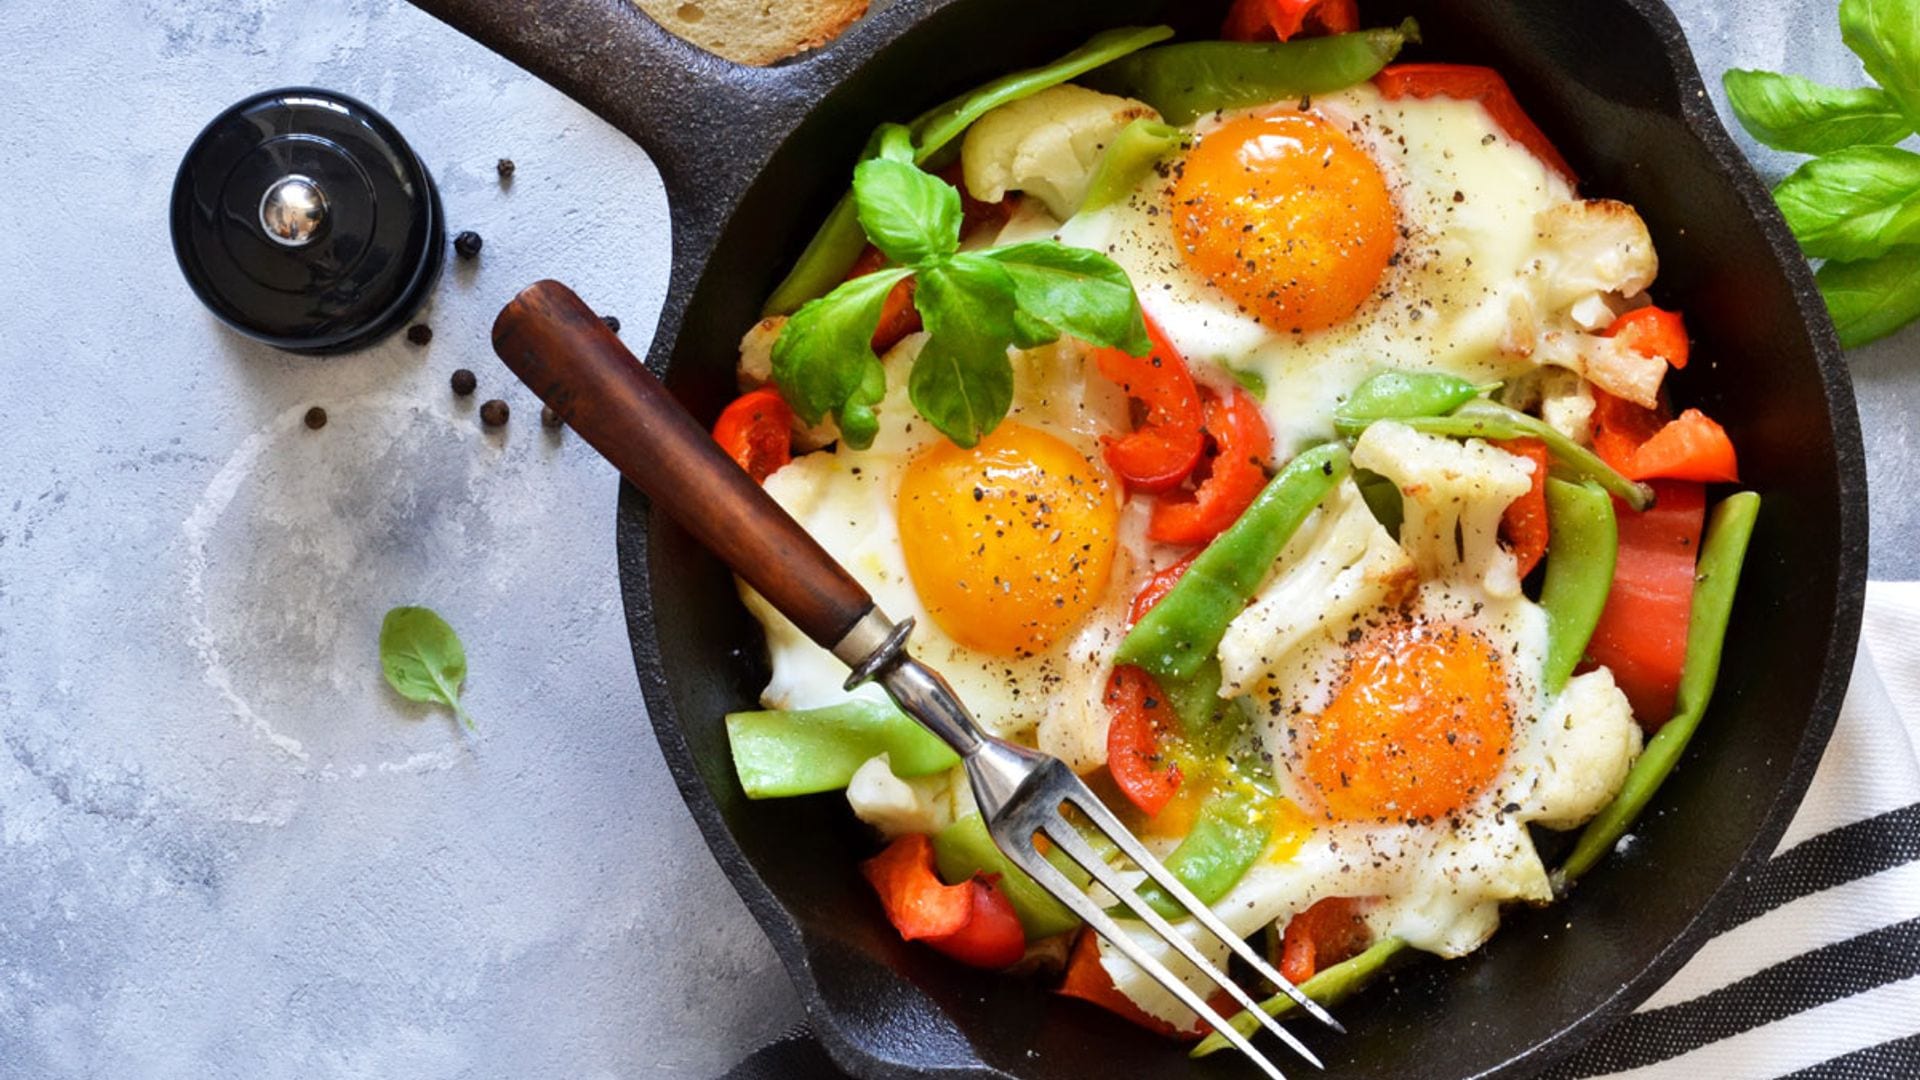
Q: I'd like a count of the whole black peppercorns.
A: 8